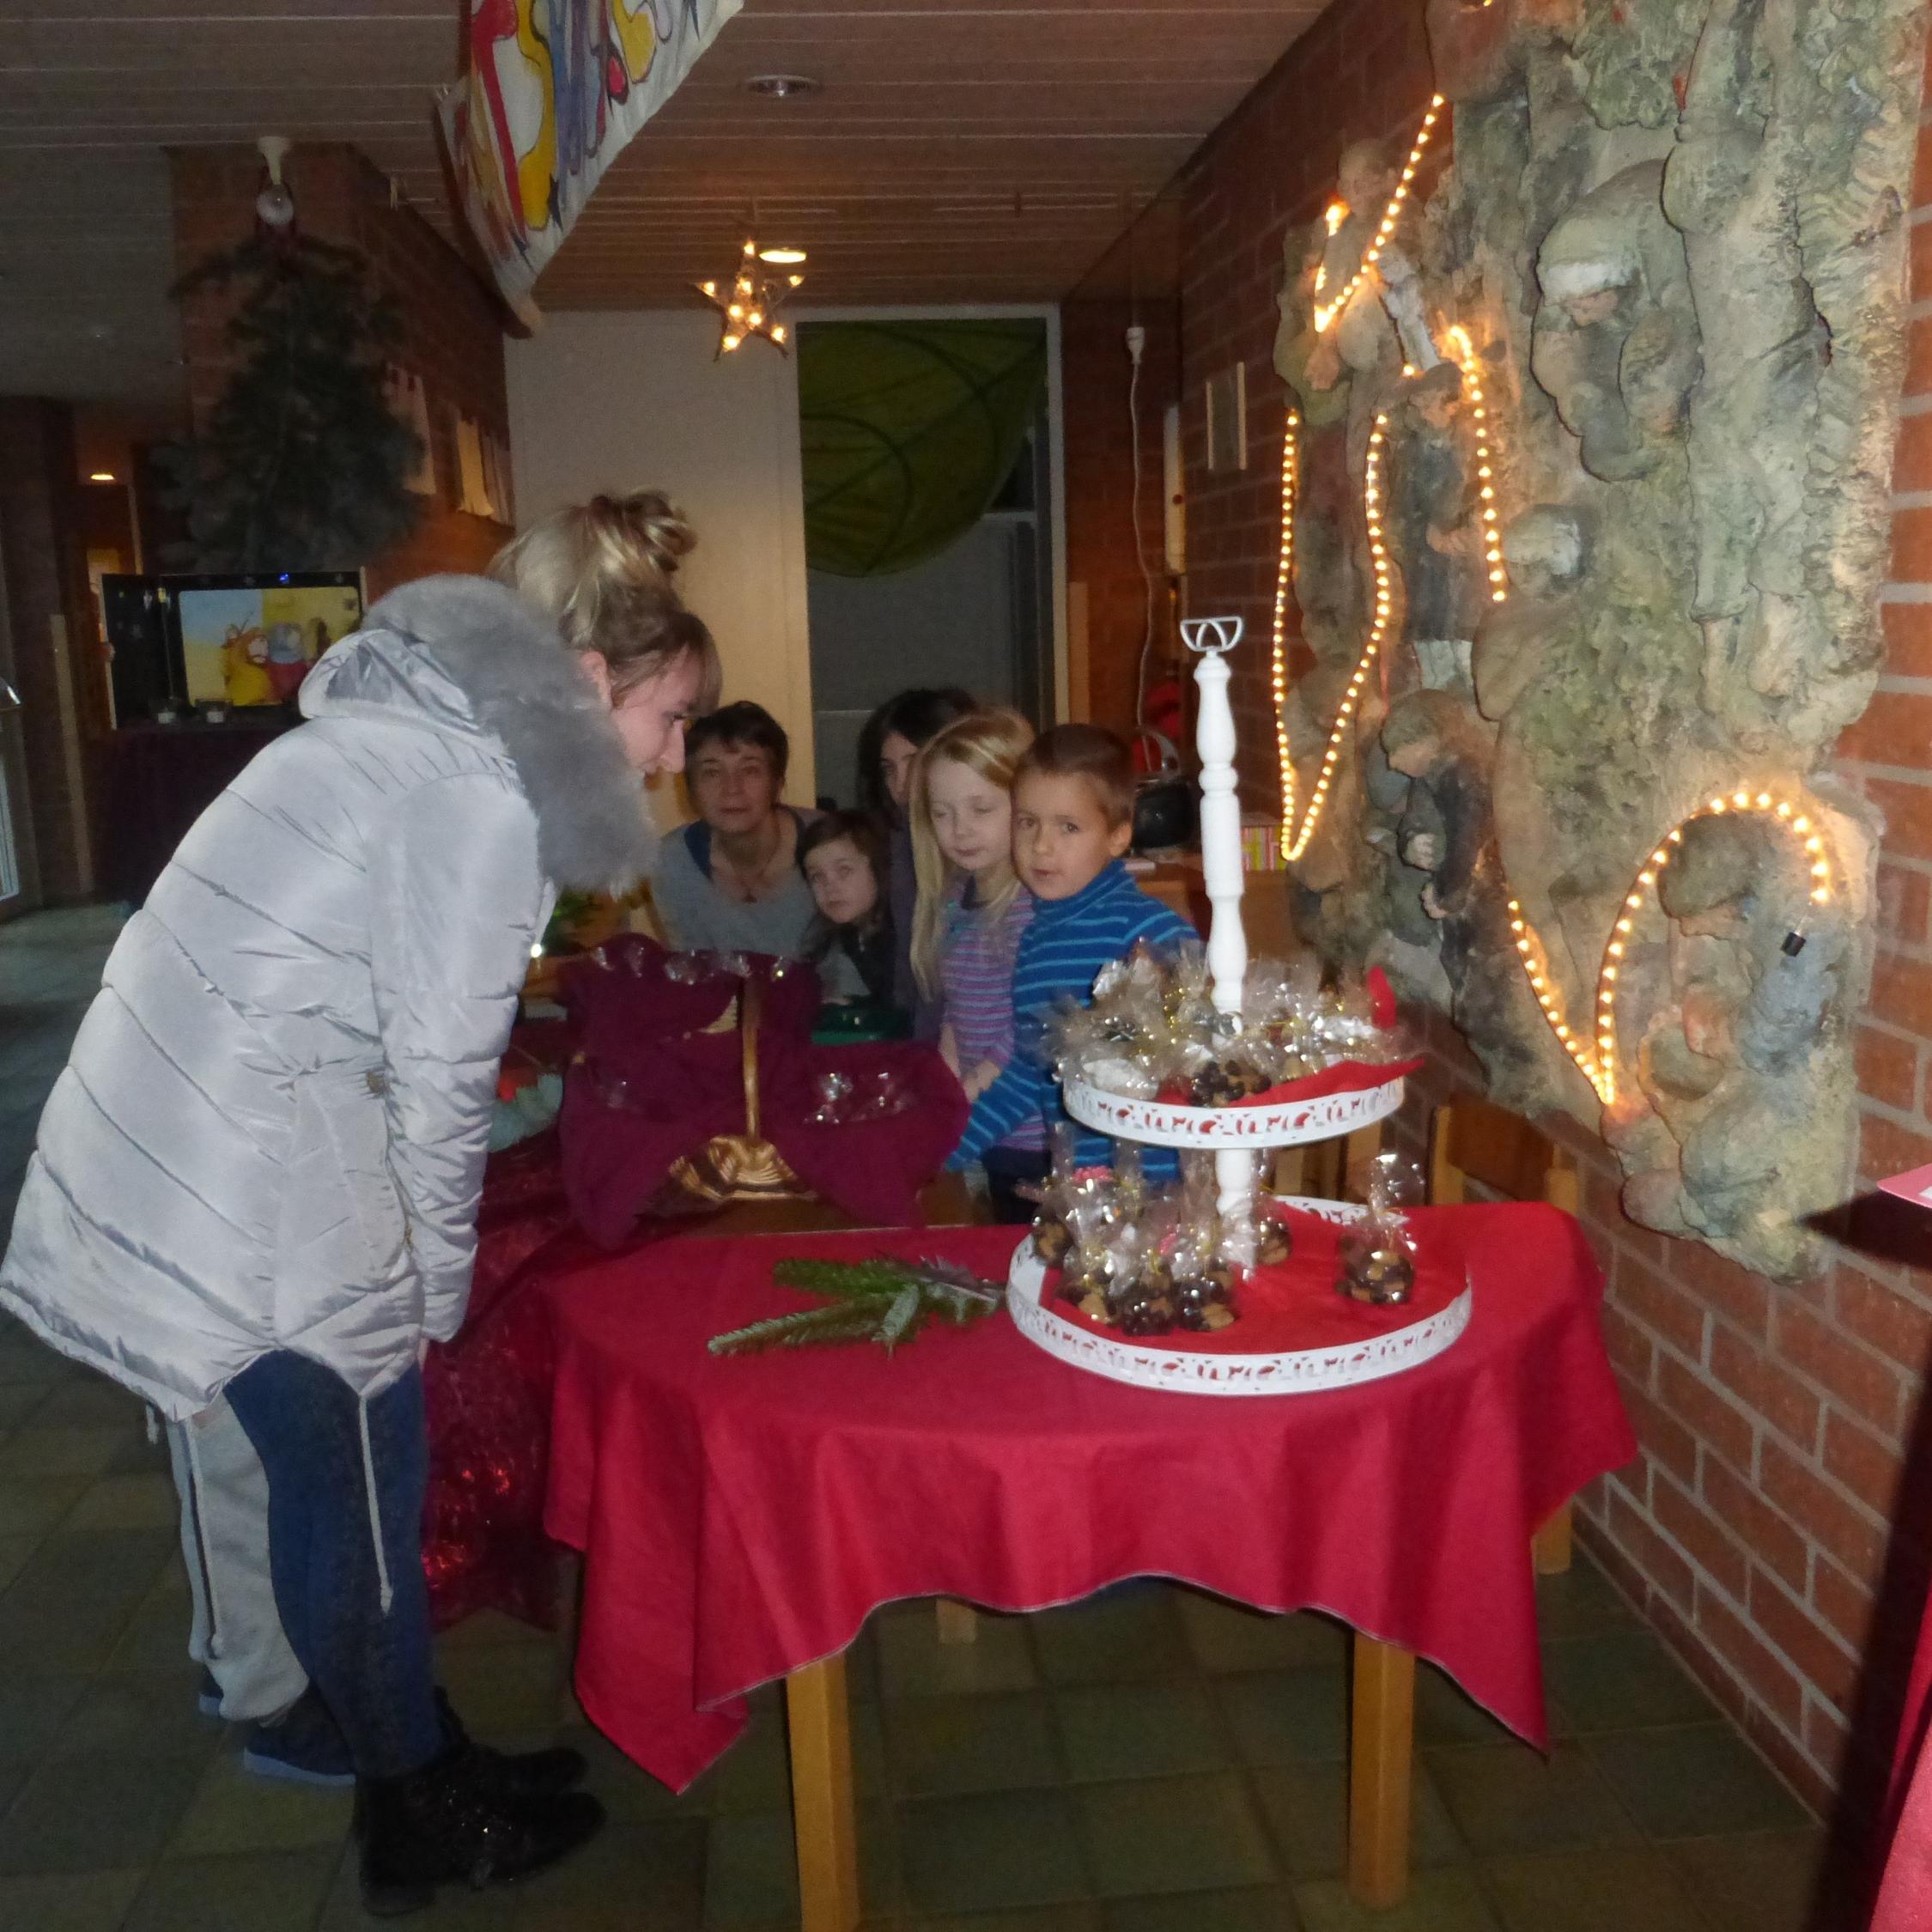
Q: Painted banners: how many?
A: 1